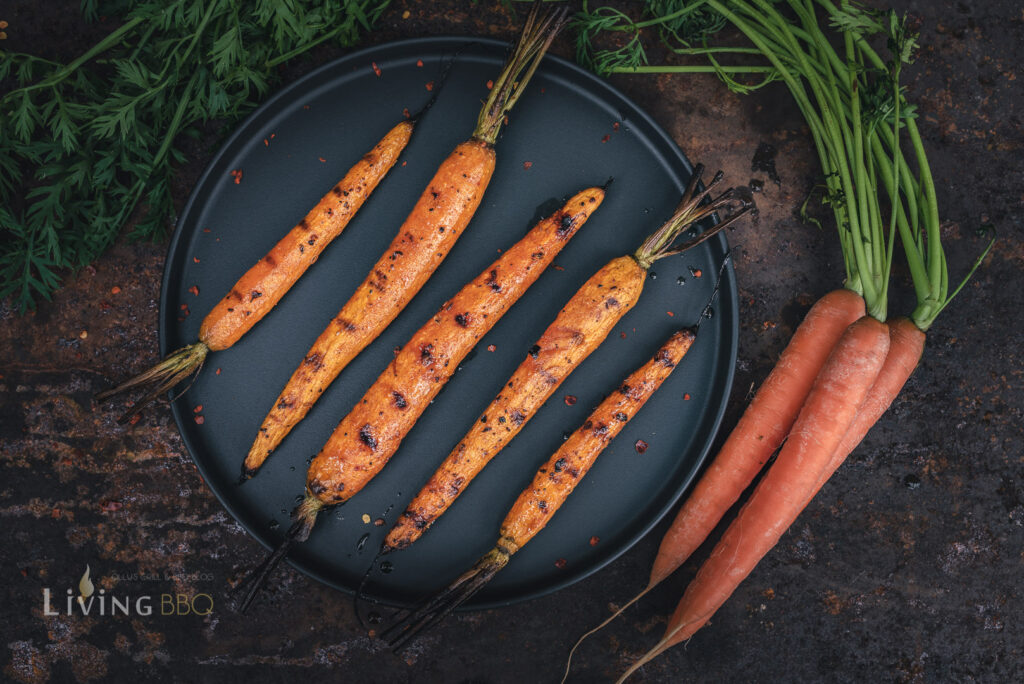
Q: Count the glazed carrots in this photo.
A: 5